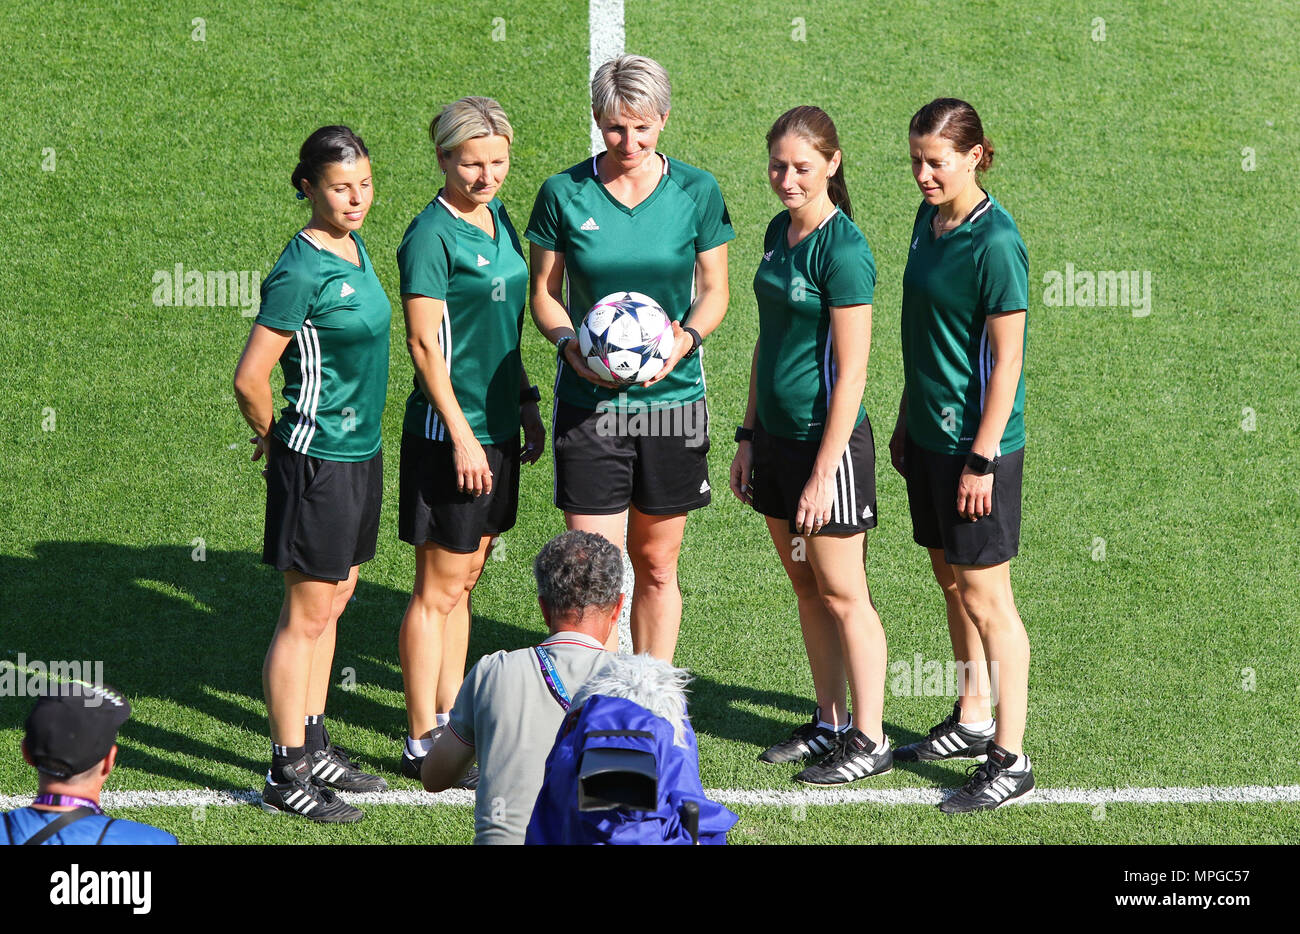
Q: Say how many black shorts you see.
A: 5